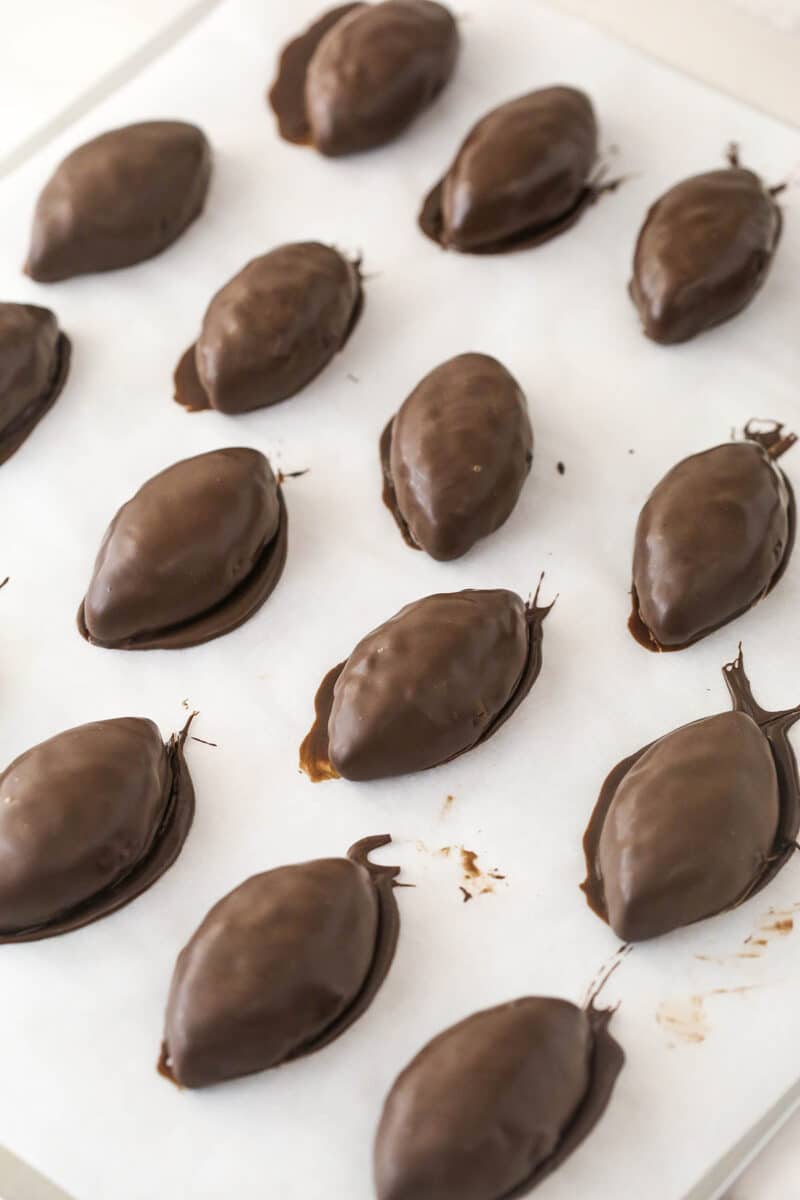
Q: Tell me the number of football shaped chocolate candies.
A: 14